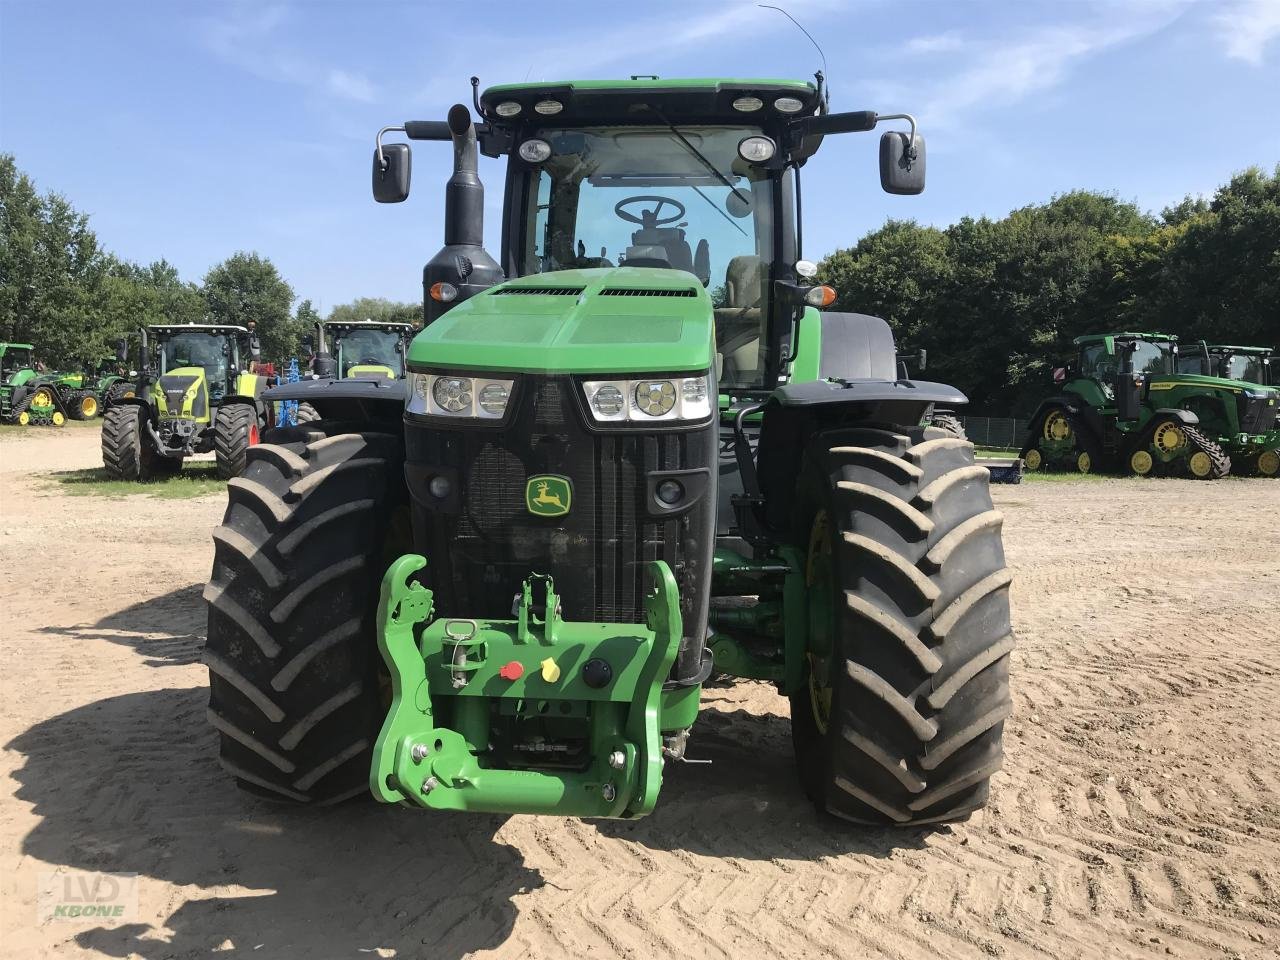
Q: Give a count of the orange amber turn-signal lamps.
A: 2